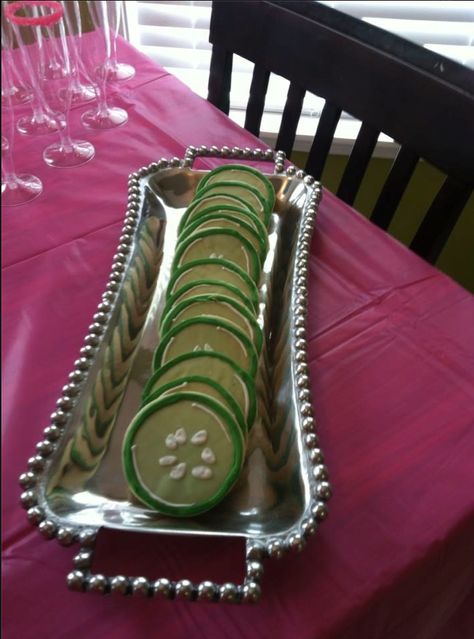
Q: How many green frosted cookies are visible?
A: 13